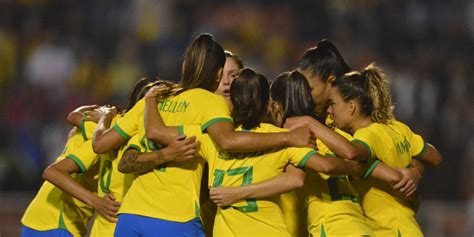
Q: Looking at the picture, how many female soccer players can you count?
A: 8